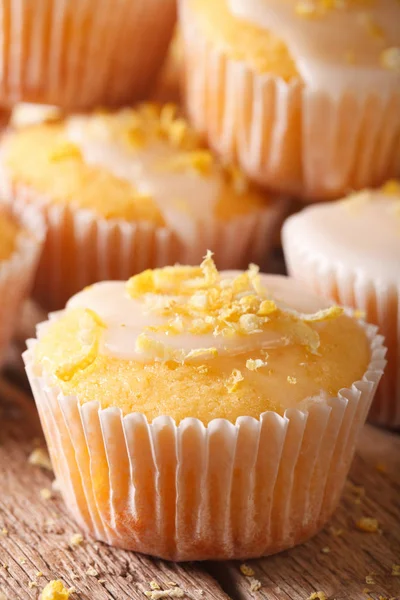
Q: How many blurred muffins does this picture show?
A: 5